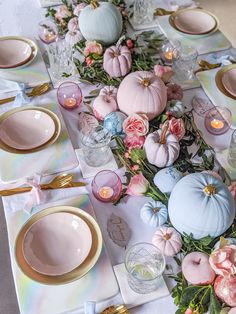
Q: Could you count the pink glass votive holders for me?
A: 5